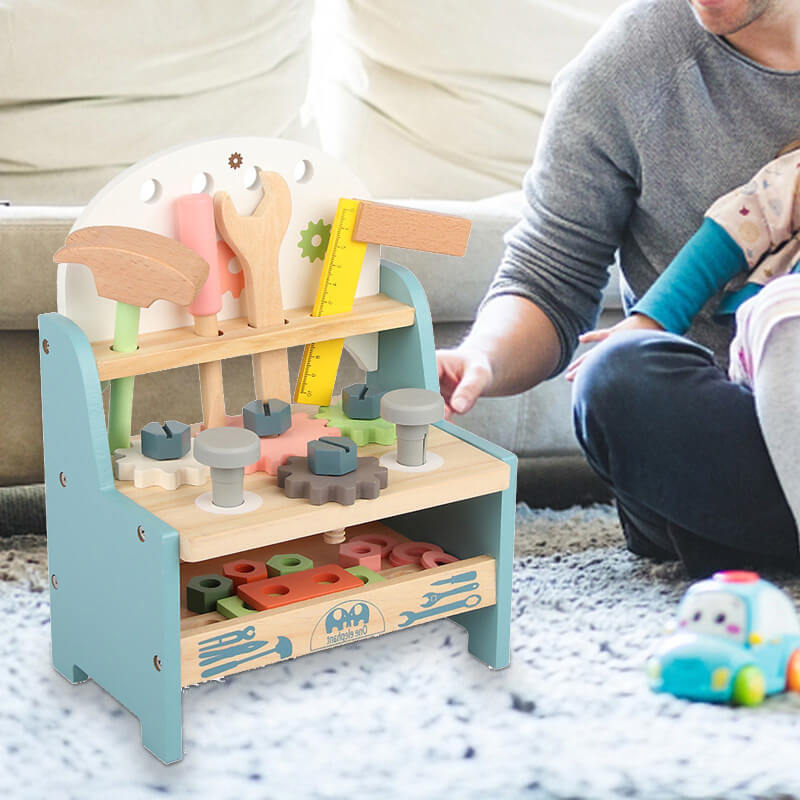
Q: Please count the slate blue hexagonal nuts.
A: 4